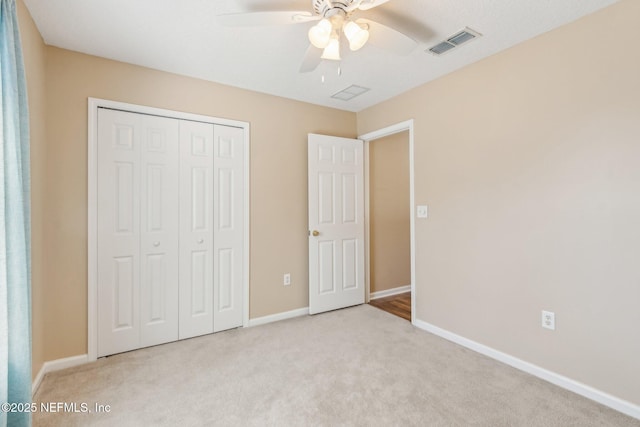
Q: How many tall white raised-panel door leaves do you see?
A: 5